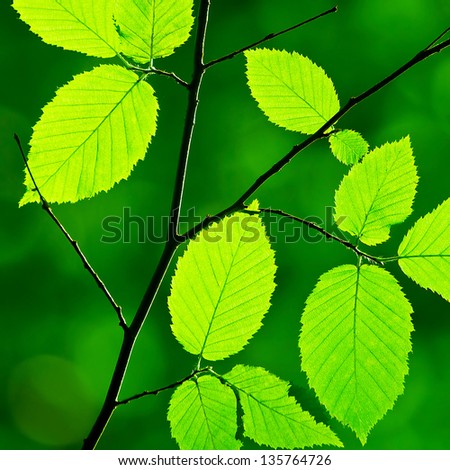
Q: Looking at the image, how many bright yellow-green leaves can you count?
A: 11